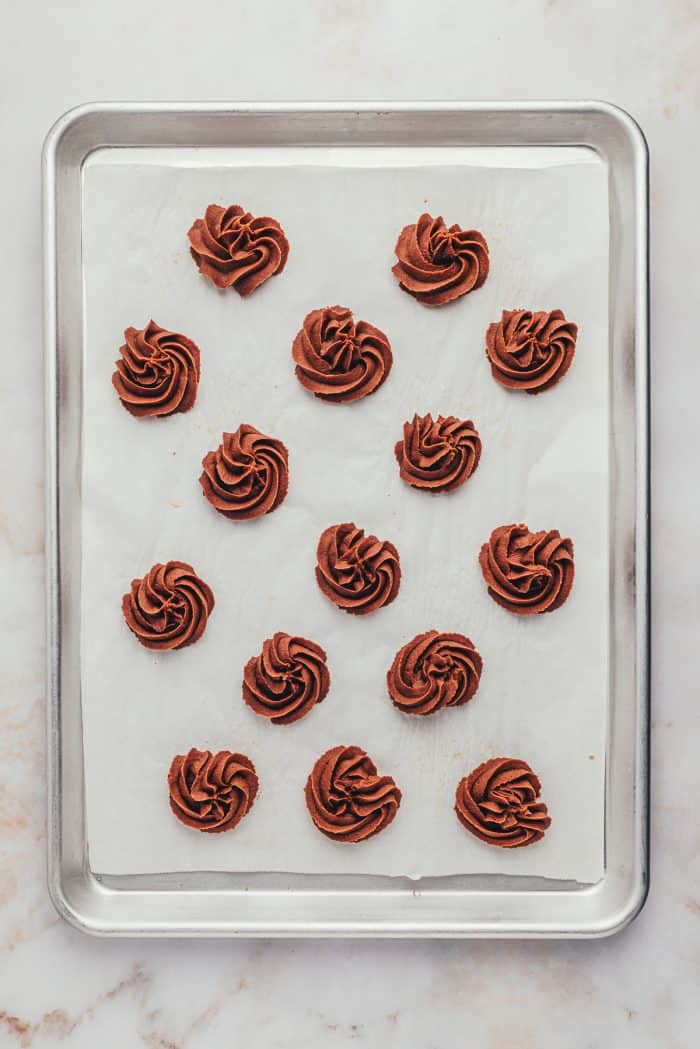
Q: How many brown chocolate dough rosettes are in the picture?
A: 15